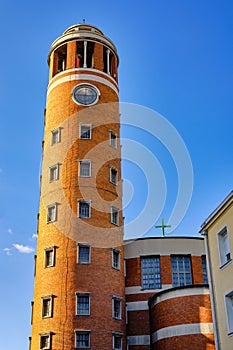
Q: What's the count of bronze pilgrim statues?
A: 0